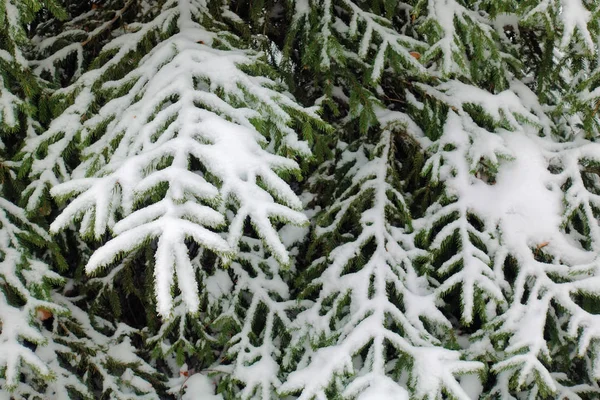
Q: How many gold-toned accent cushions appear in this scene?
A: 0